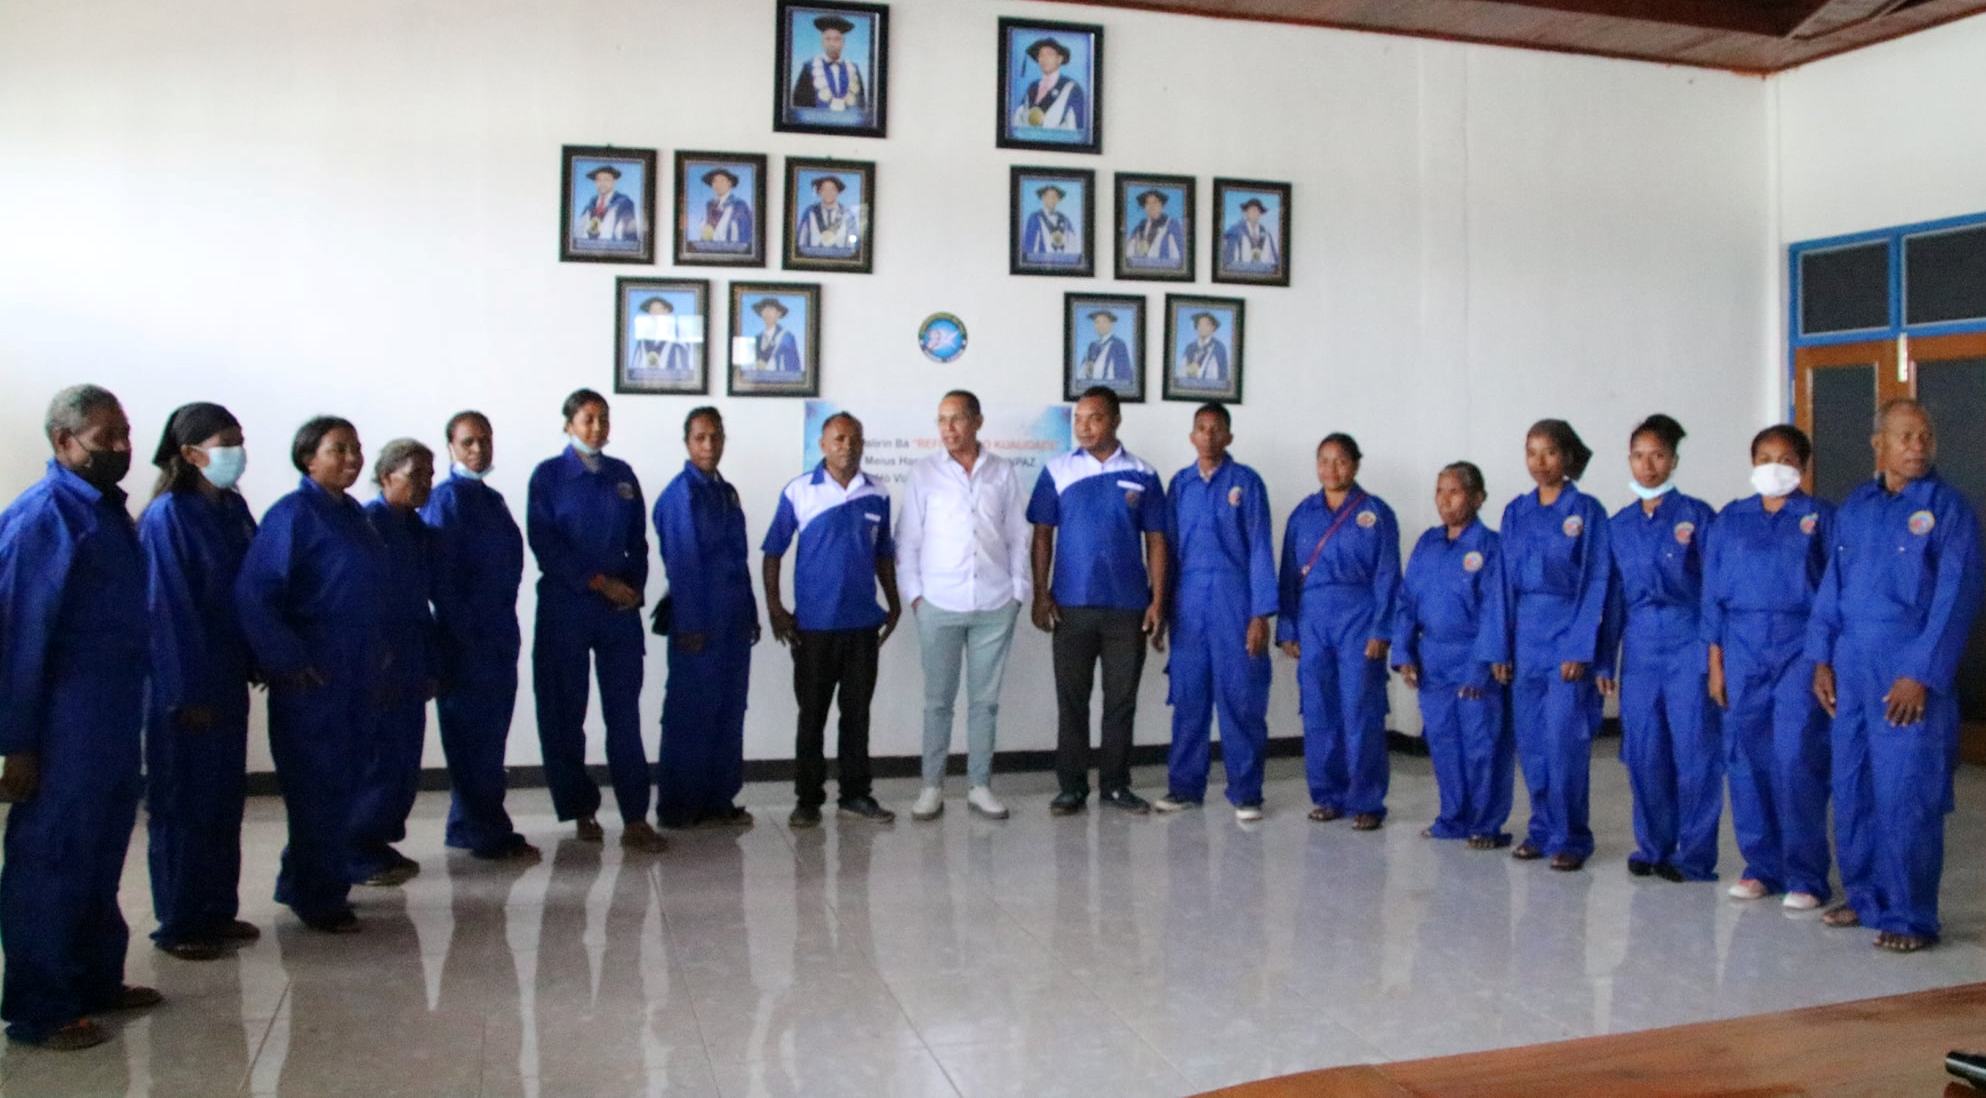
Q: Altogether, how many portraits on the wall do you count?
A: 12